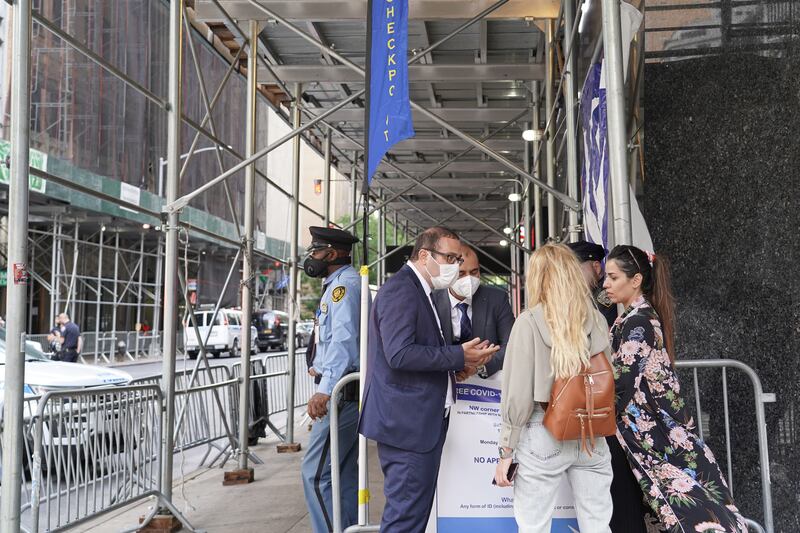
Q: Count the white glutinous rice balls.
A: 0